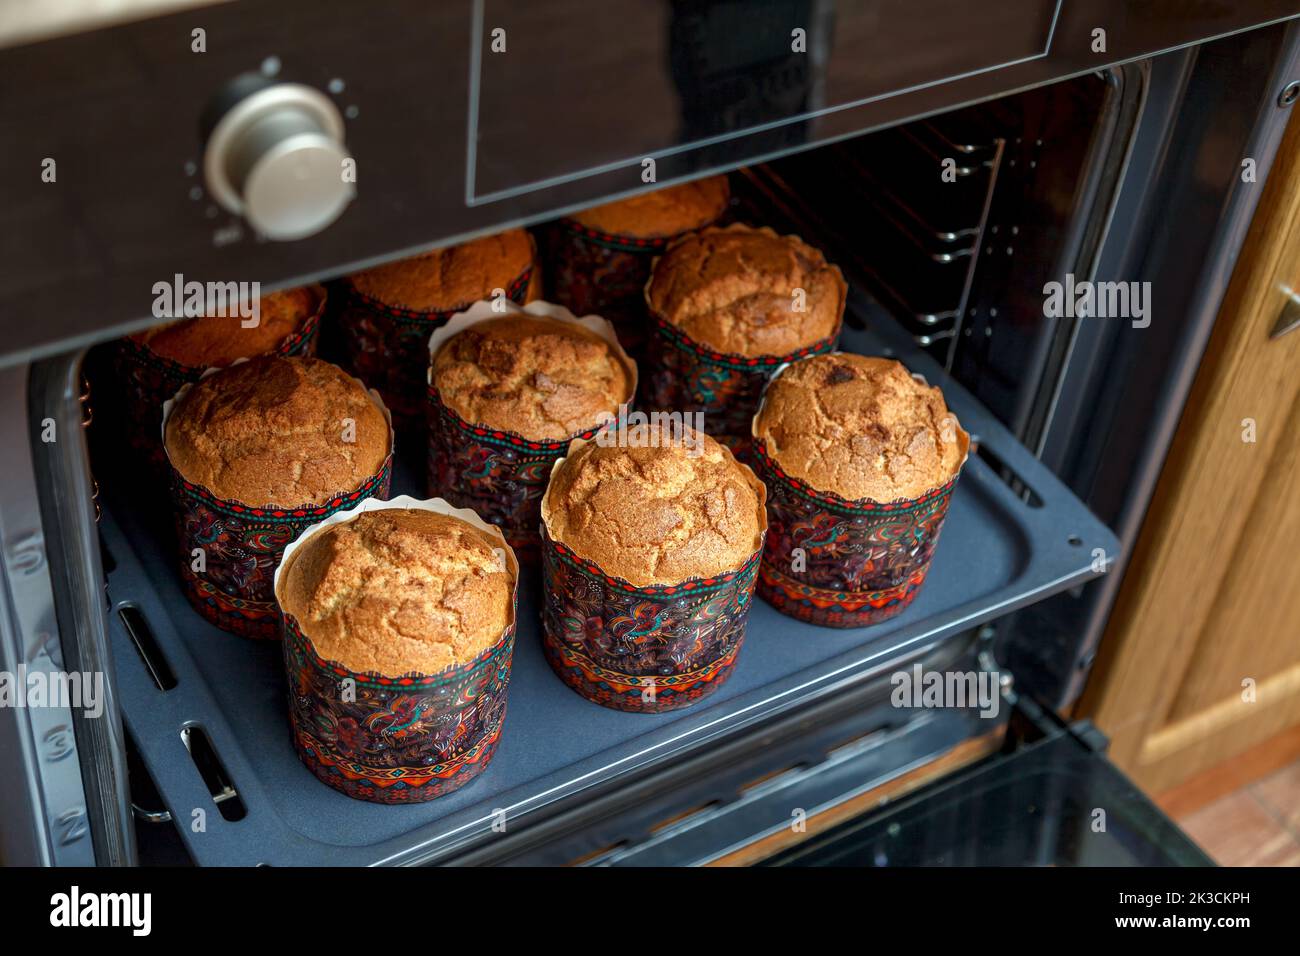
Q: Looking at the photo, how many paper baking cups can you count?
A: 9